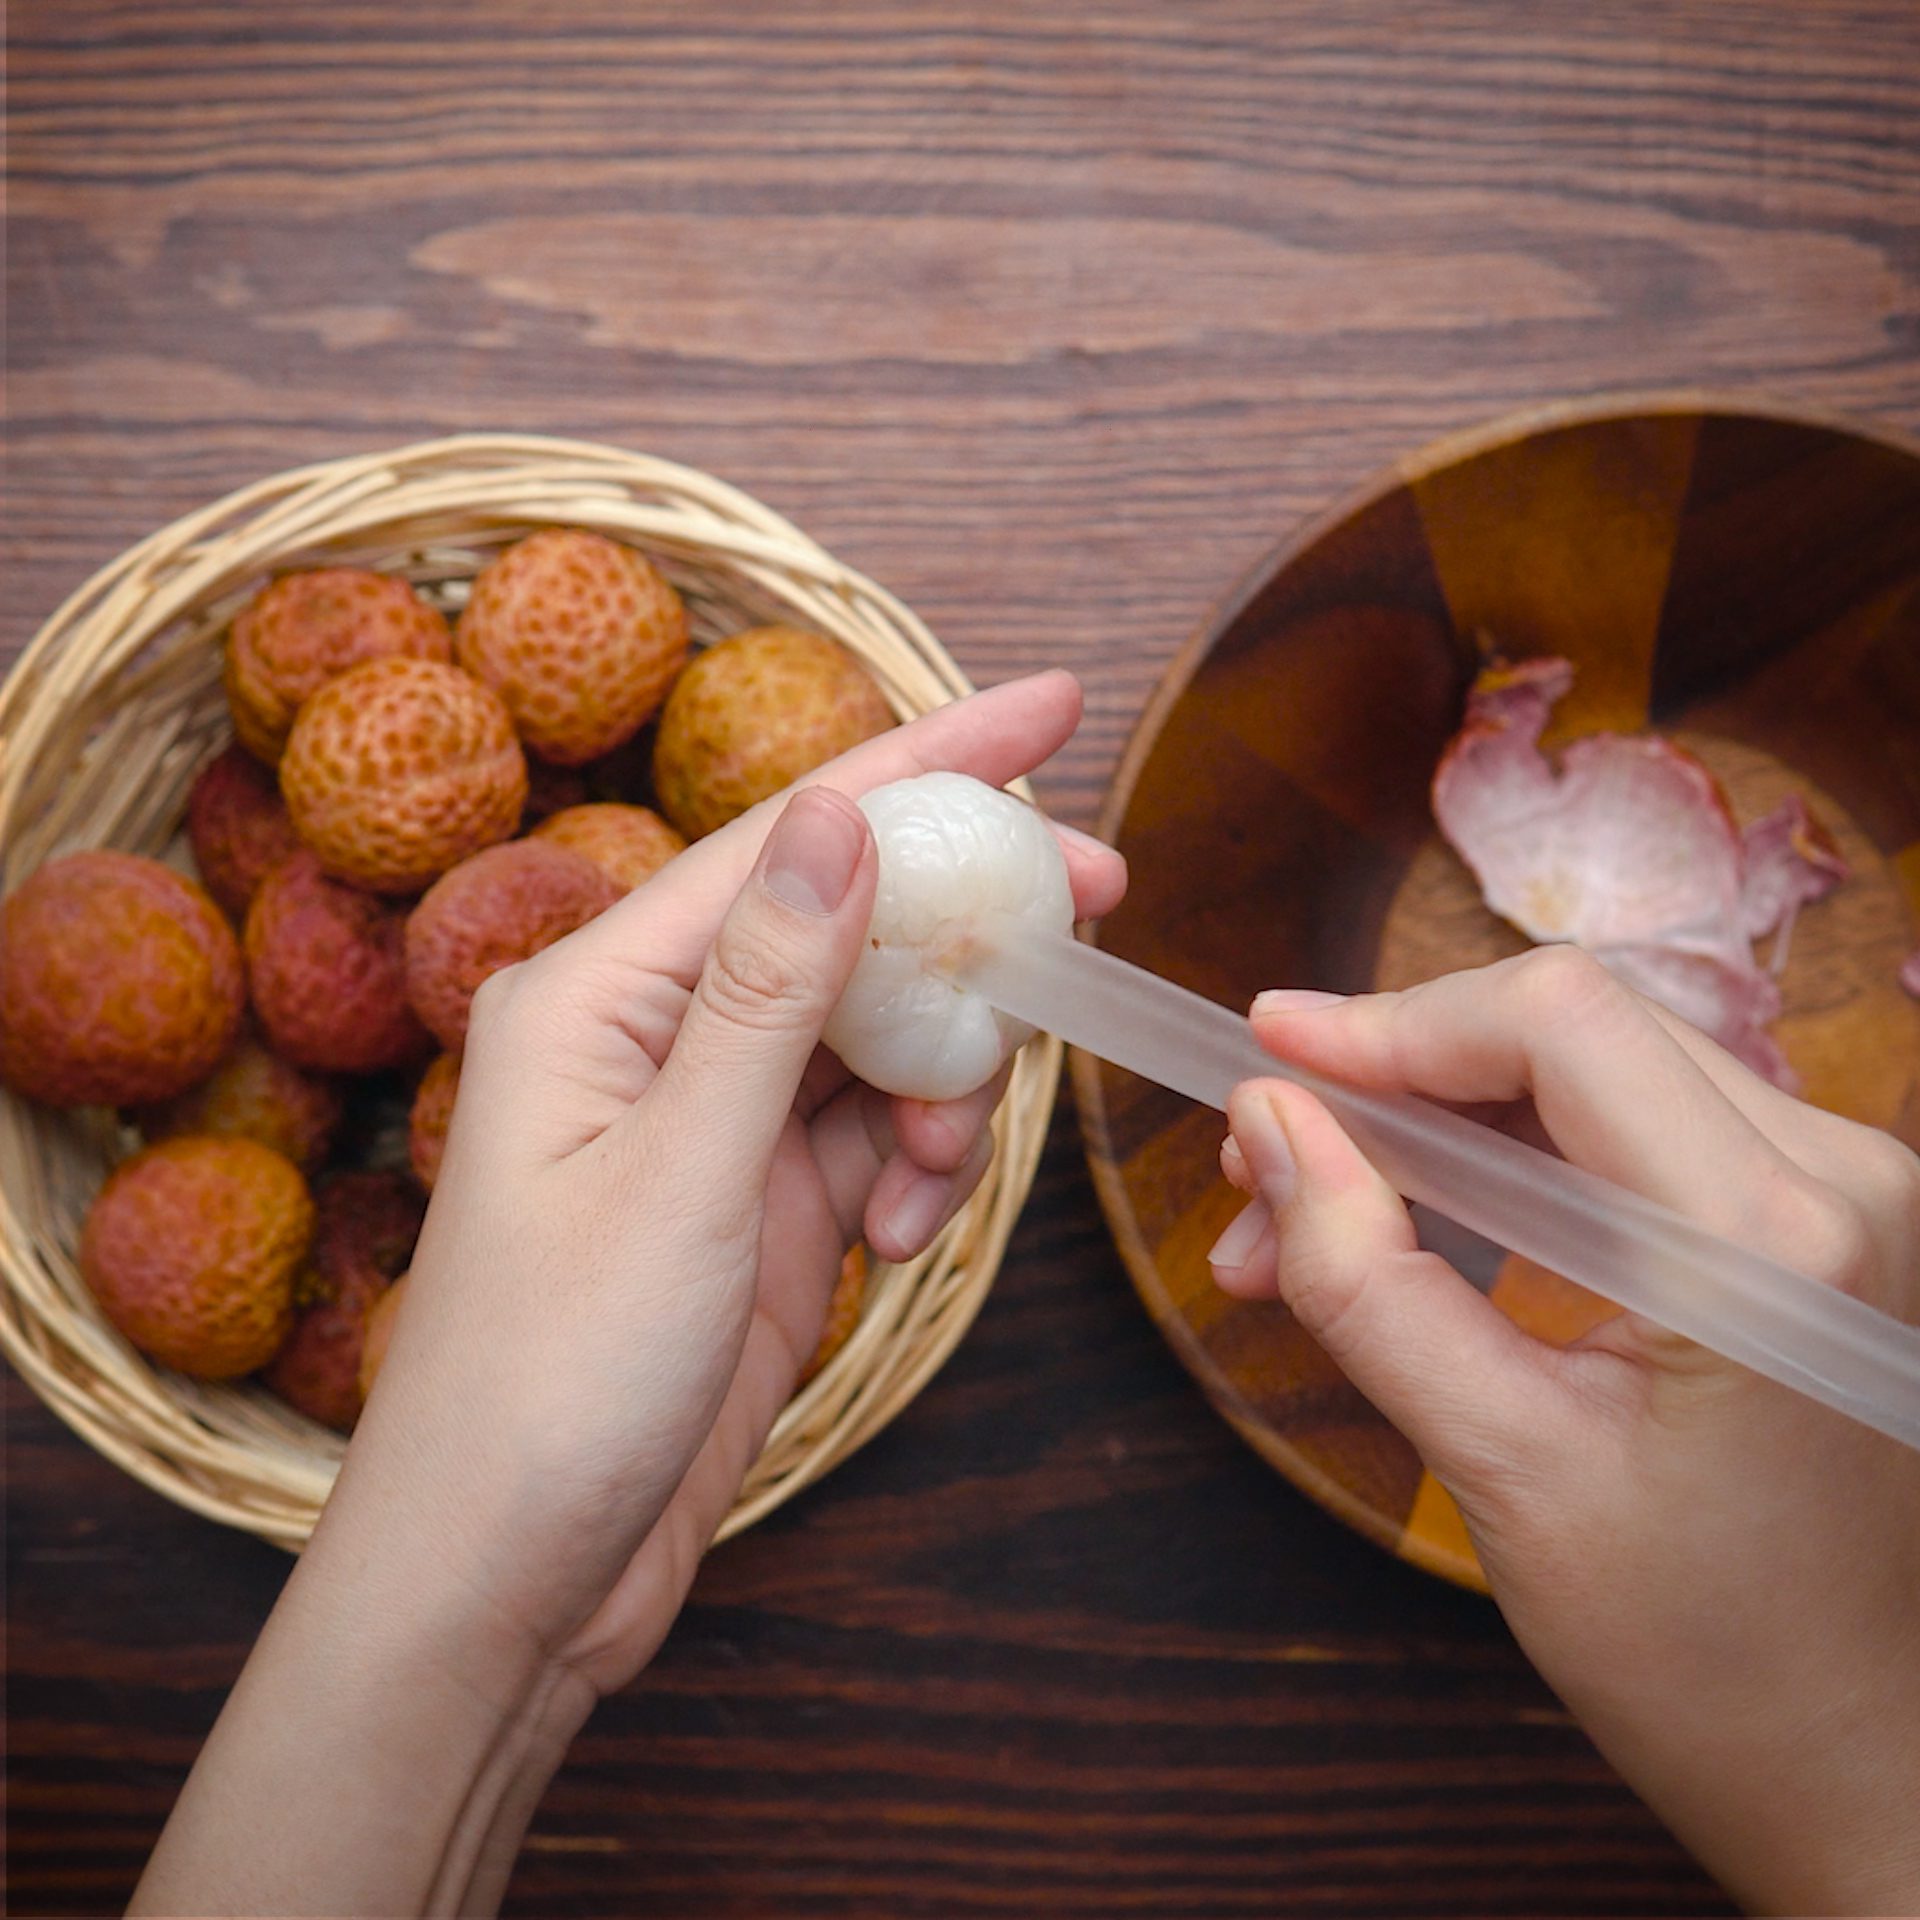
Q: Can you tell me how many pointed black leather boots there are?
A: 0